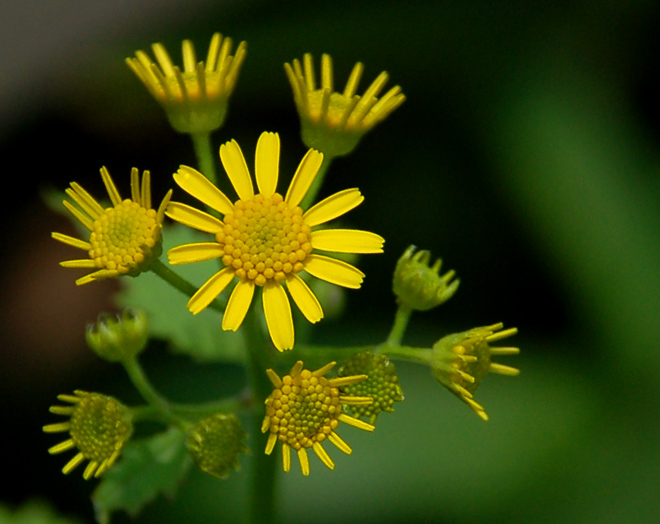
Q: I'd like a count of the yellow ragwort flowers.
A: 7